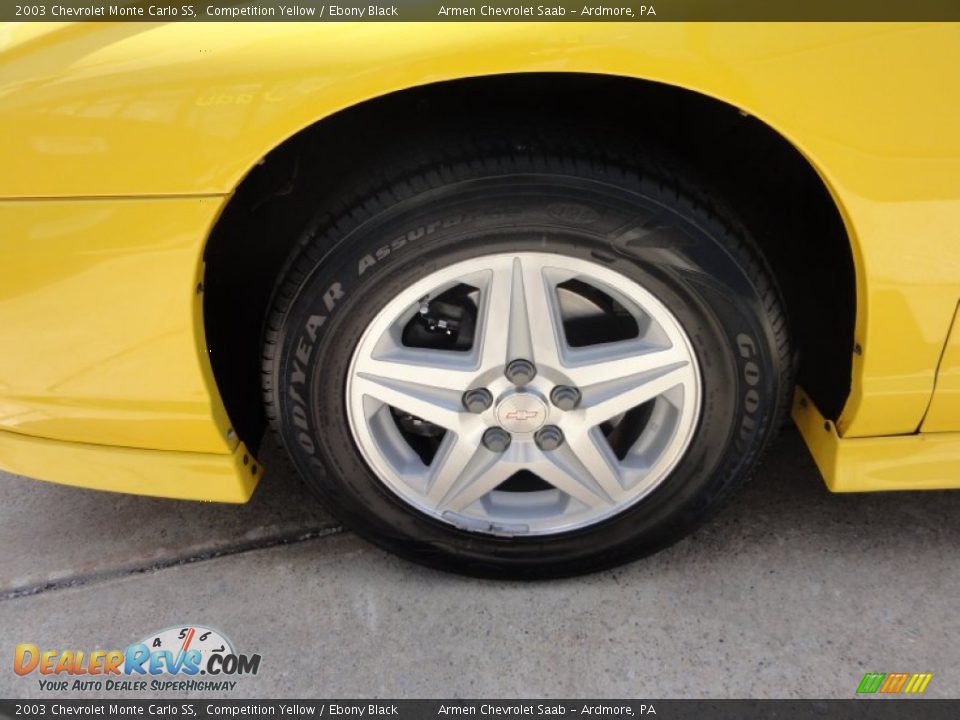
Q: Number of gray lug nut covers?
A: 5